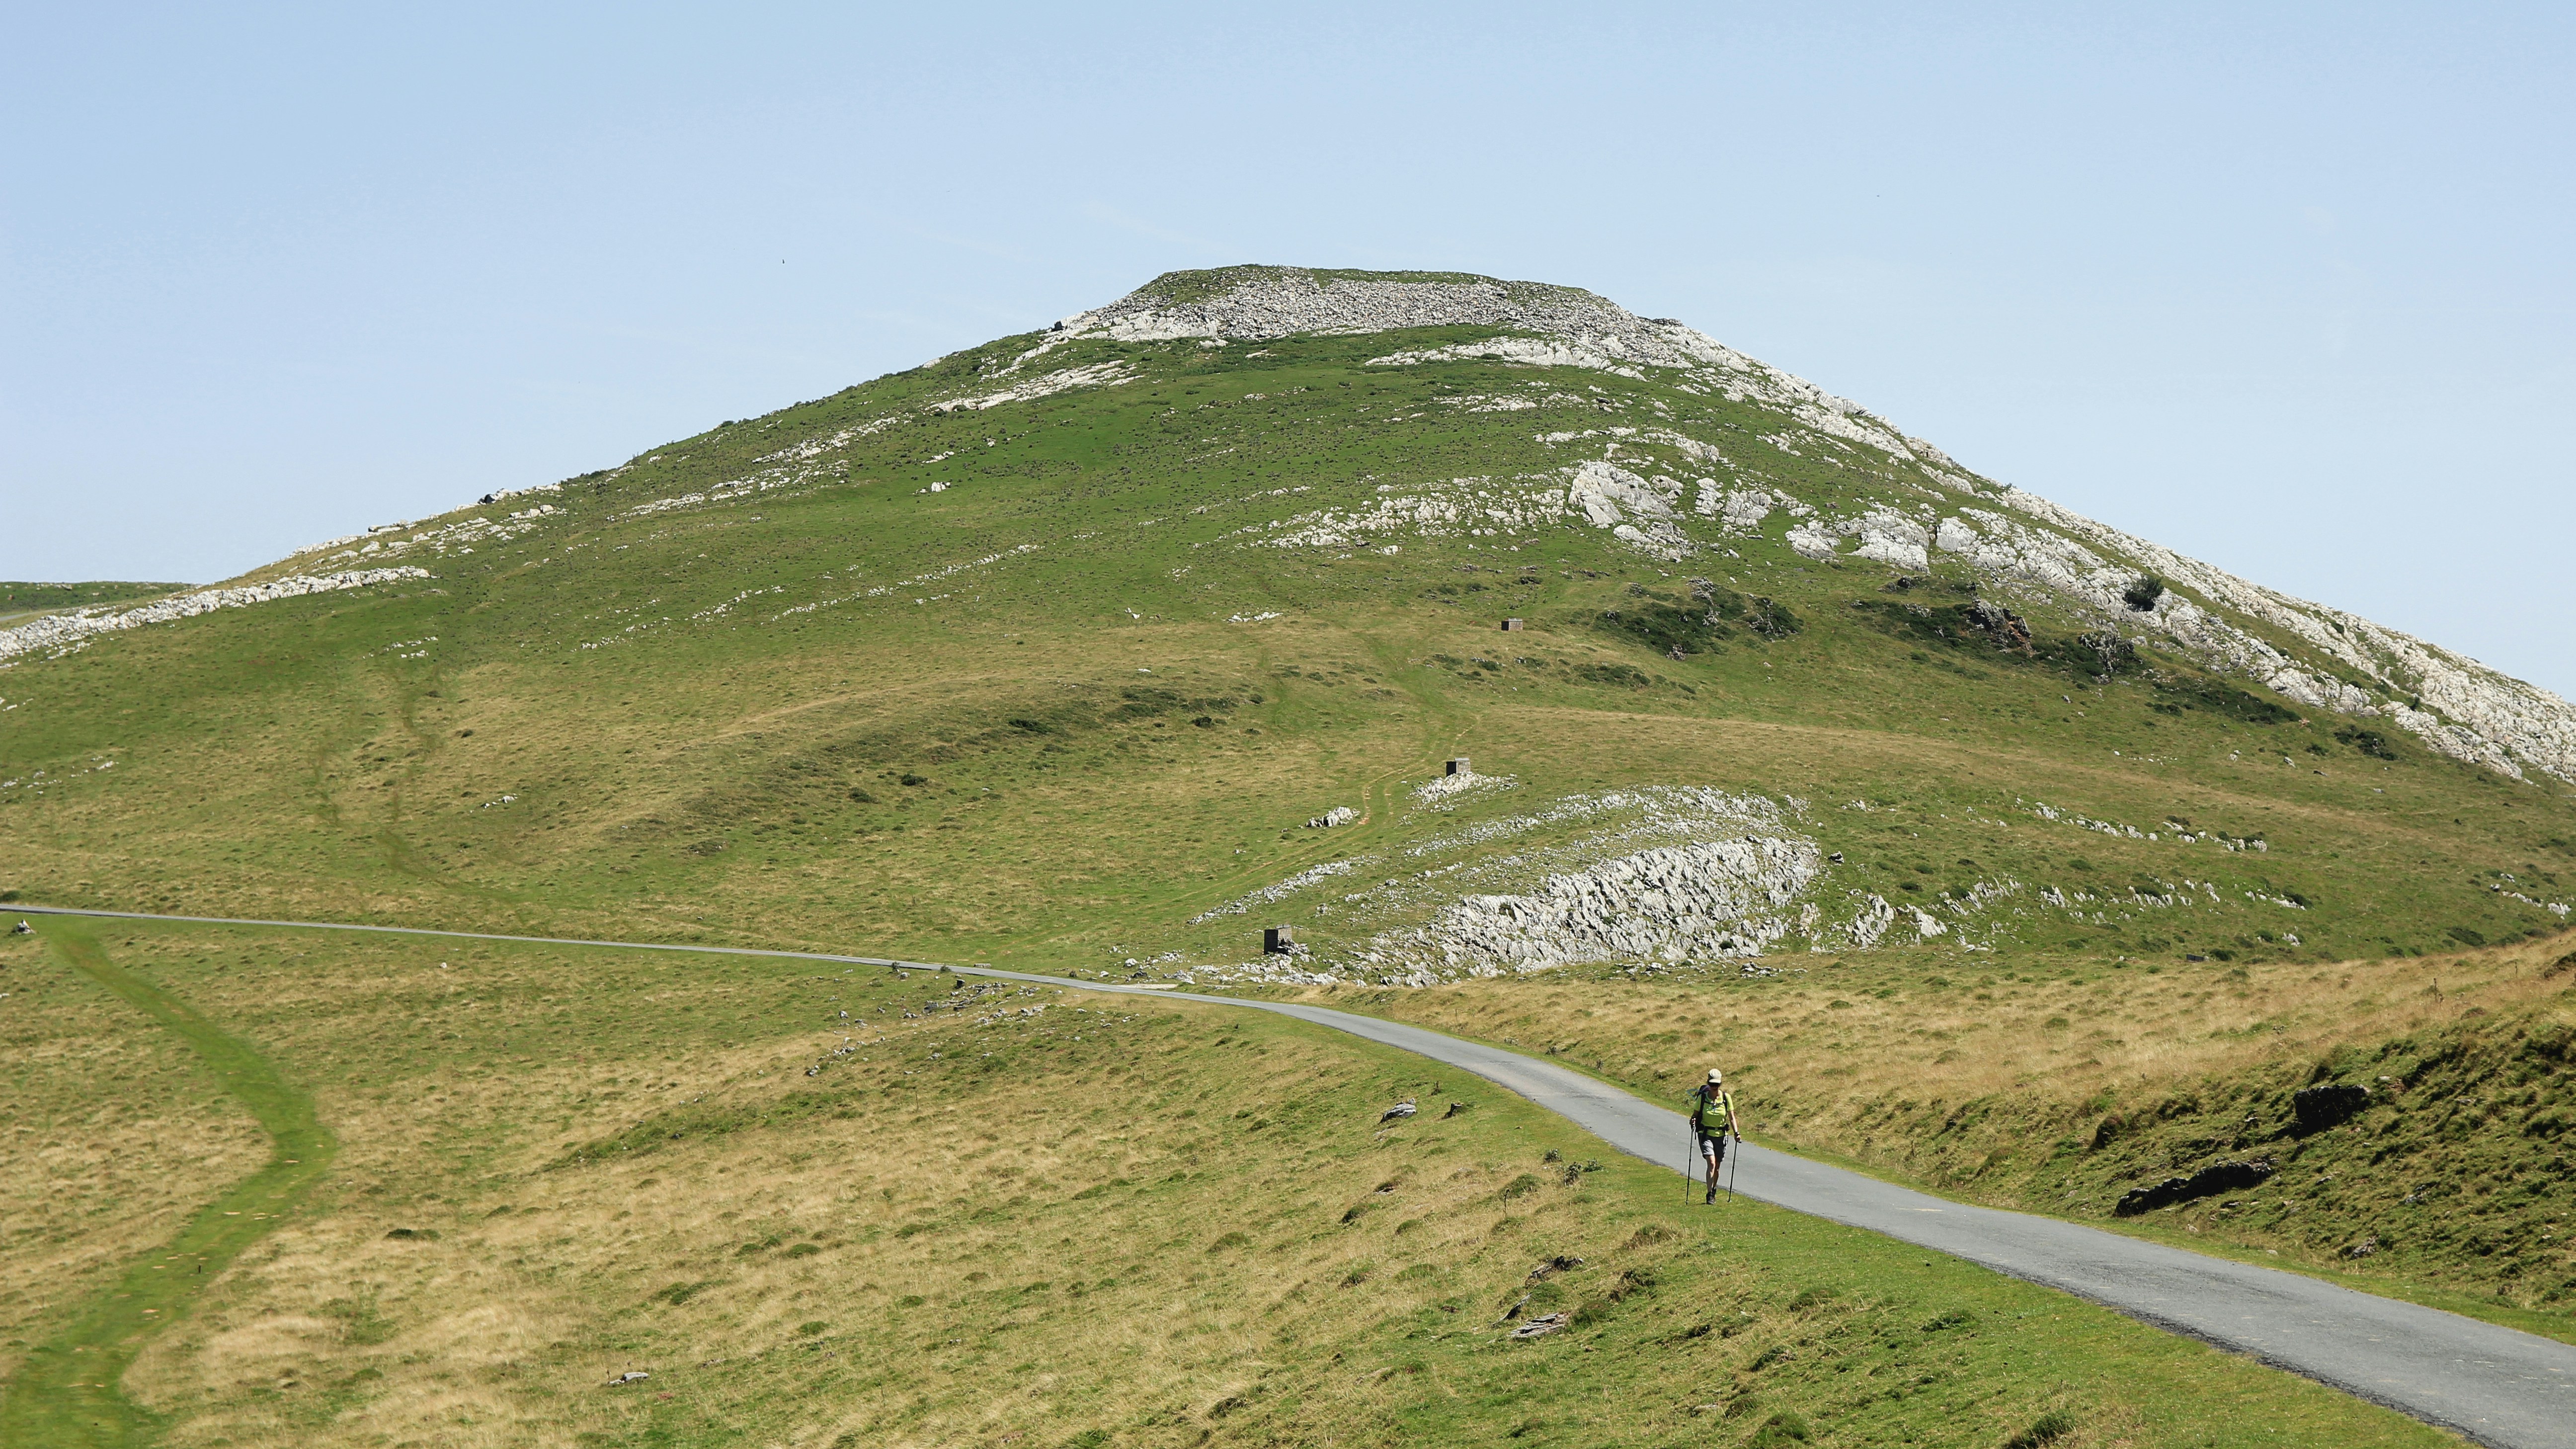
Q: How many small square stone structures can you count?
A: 3